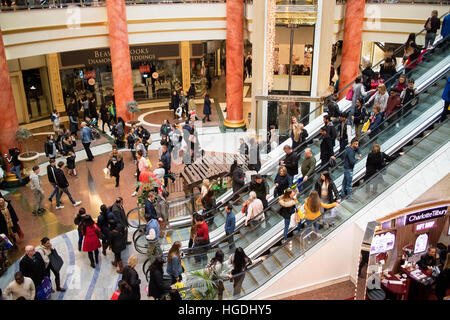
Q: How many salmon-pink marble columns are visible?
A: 4